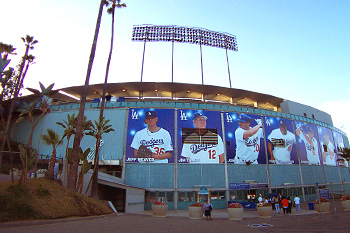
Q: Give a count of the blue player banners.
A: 7